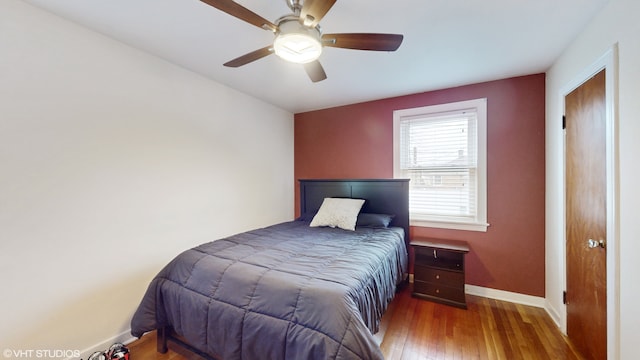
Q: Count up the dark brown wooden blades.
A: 5